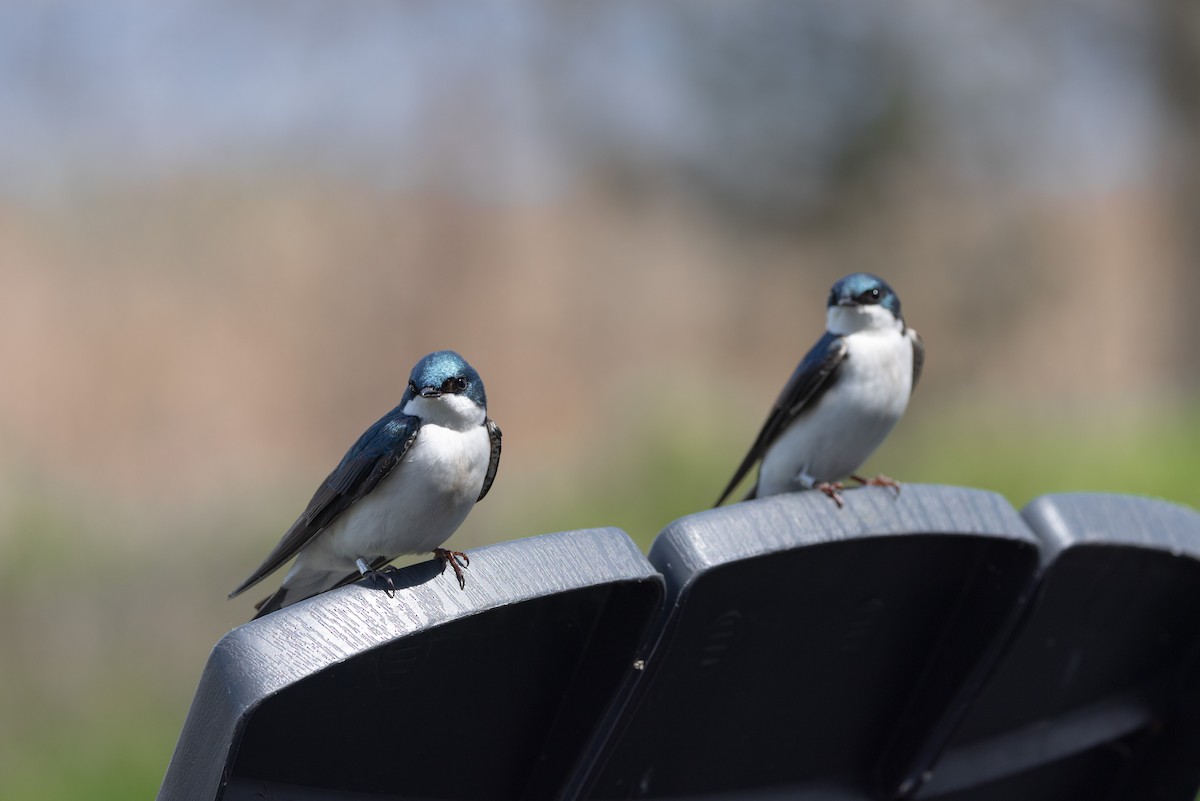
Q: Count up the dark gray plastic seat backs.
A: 3